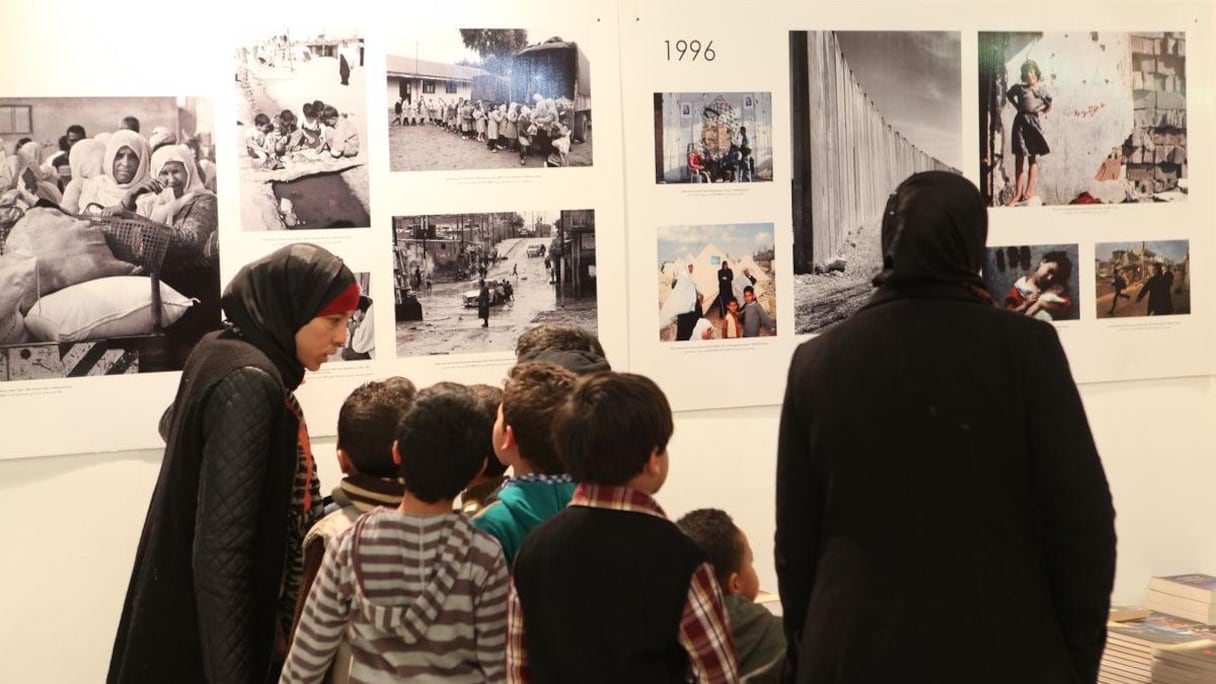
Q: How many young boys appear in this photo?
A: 7